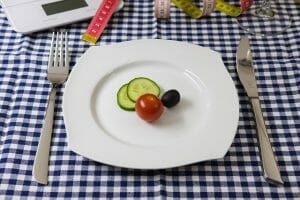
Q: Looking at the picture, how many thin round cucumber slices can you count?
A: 2